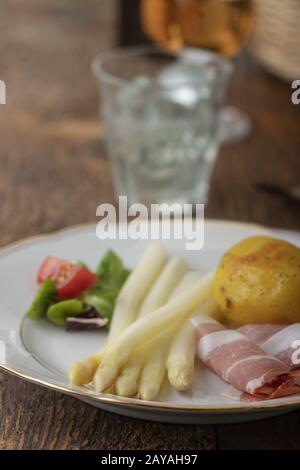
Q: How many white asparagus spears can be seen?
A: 5